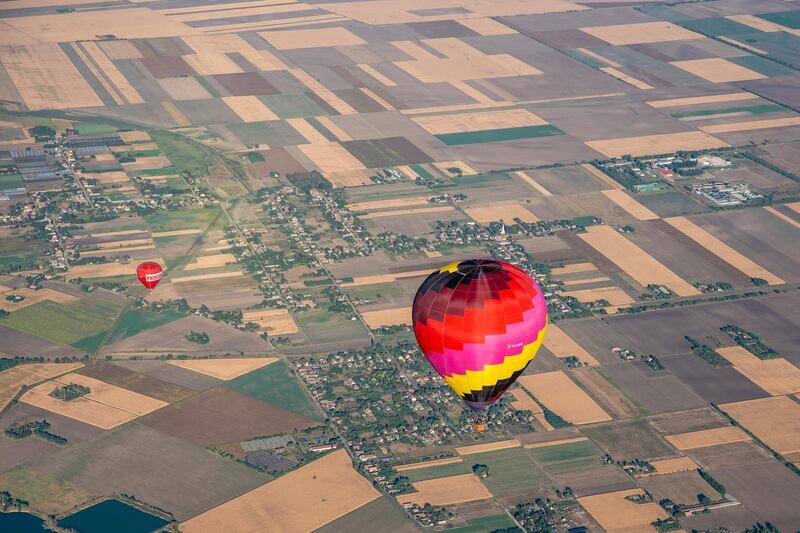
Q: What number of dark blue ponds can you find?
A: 2